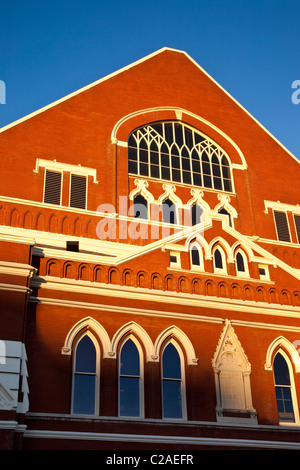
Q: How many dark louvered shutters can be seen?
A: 4